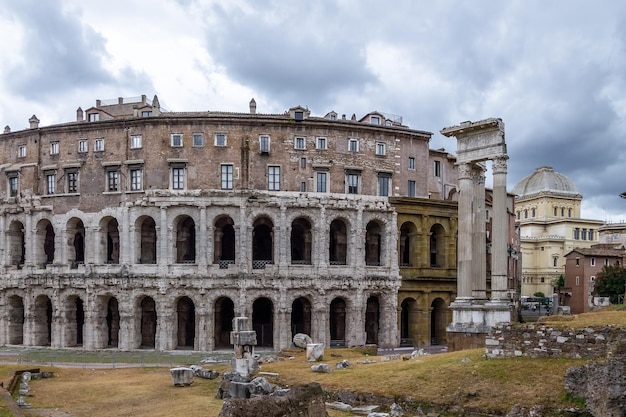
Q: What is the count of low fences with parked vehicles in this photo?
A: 1